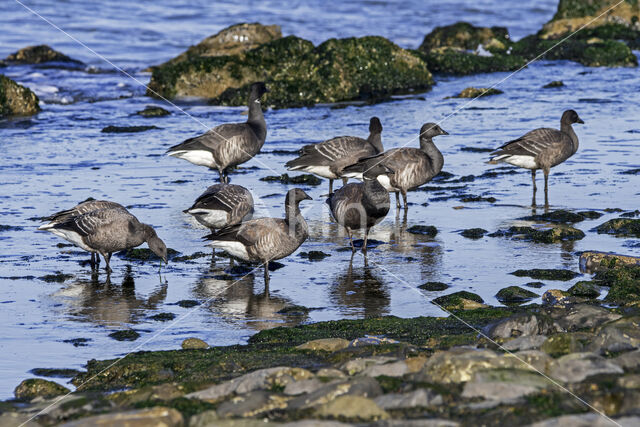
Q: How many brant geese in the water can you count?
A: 8